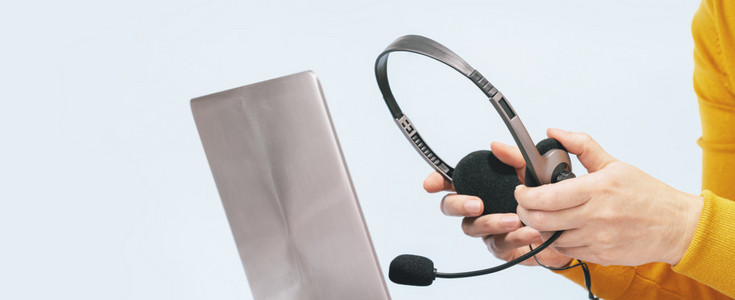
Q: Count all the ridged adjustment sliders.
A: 2